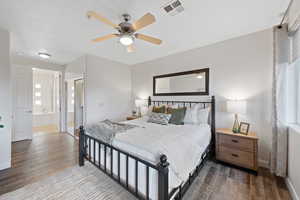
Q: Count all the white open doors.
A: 1